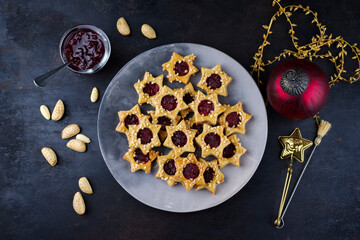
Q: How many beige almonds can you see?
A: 11